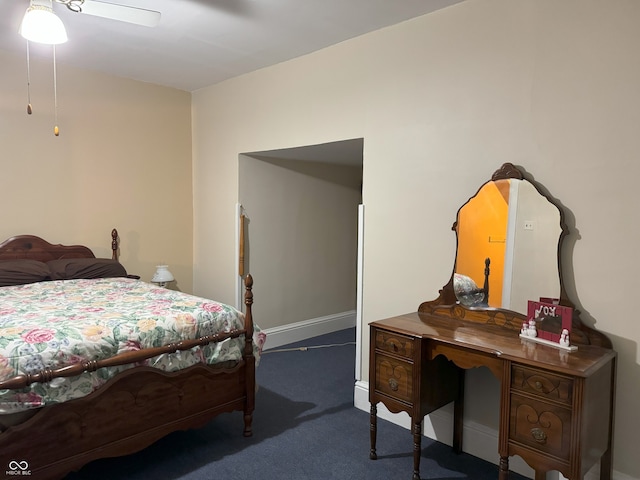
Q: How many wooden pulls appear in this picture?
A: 2